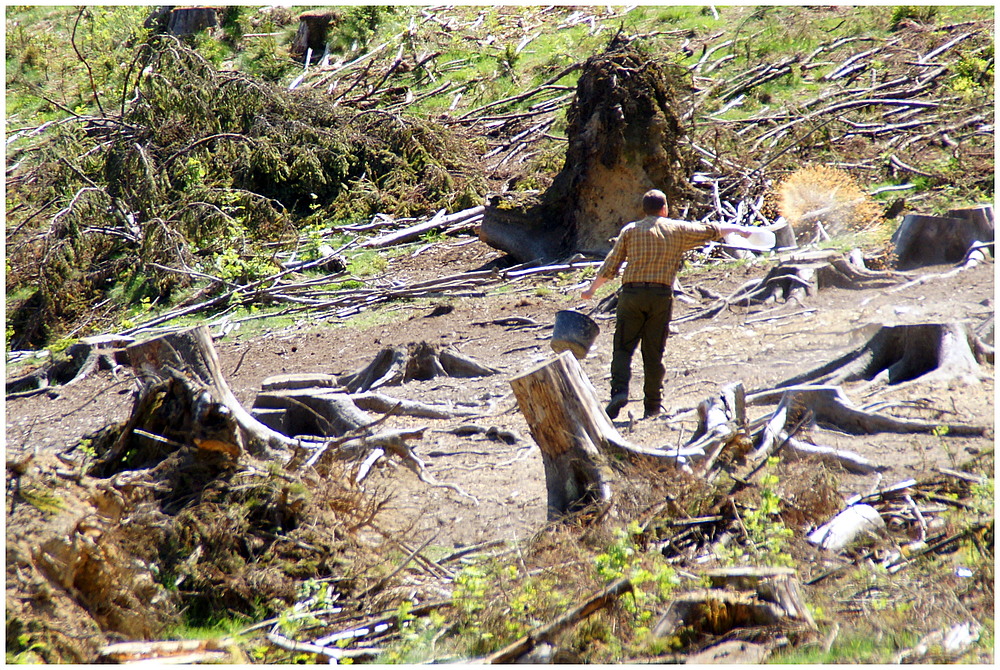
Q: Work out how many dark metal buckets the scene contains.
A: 1